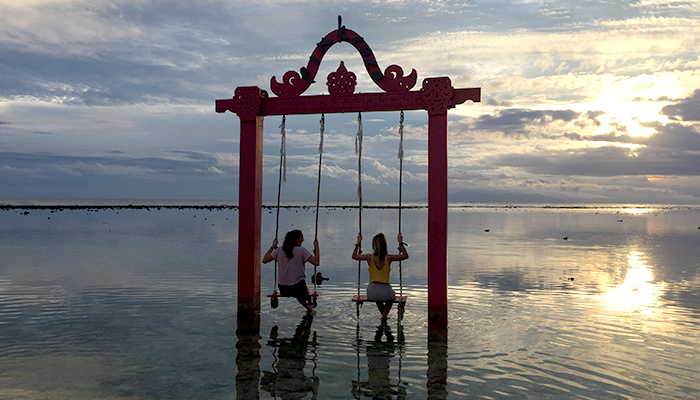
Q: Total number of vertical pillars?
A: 2